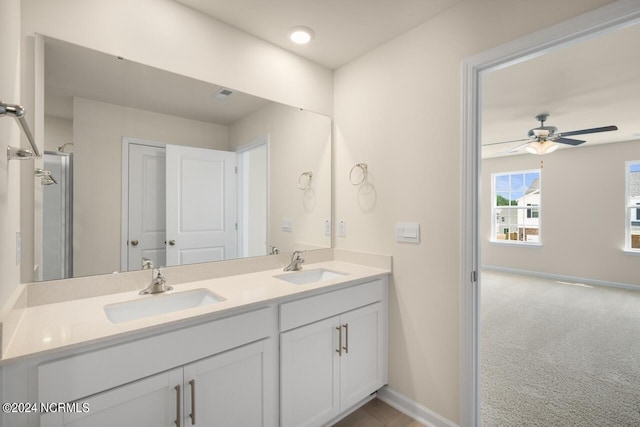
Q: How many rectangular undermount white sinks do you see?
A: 2